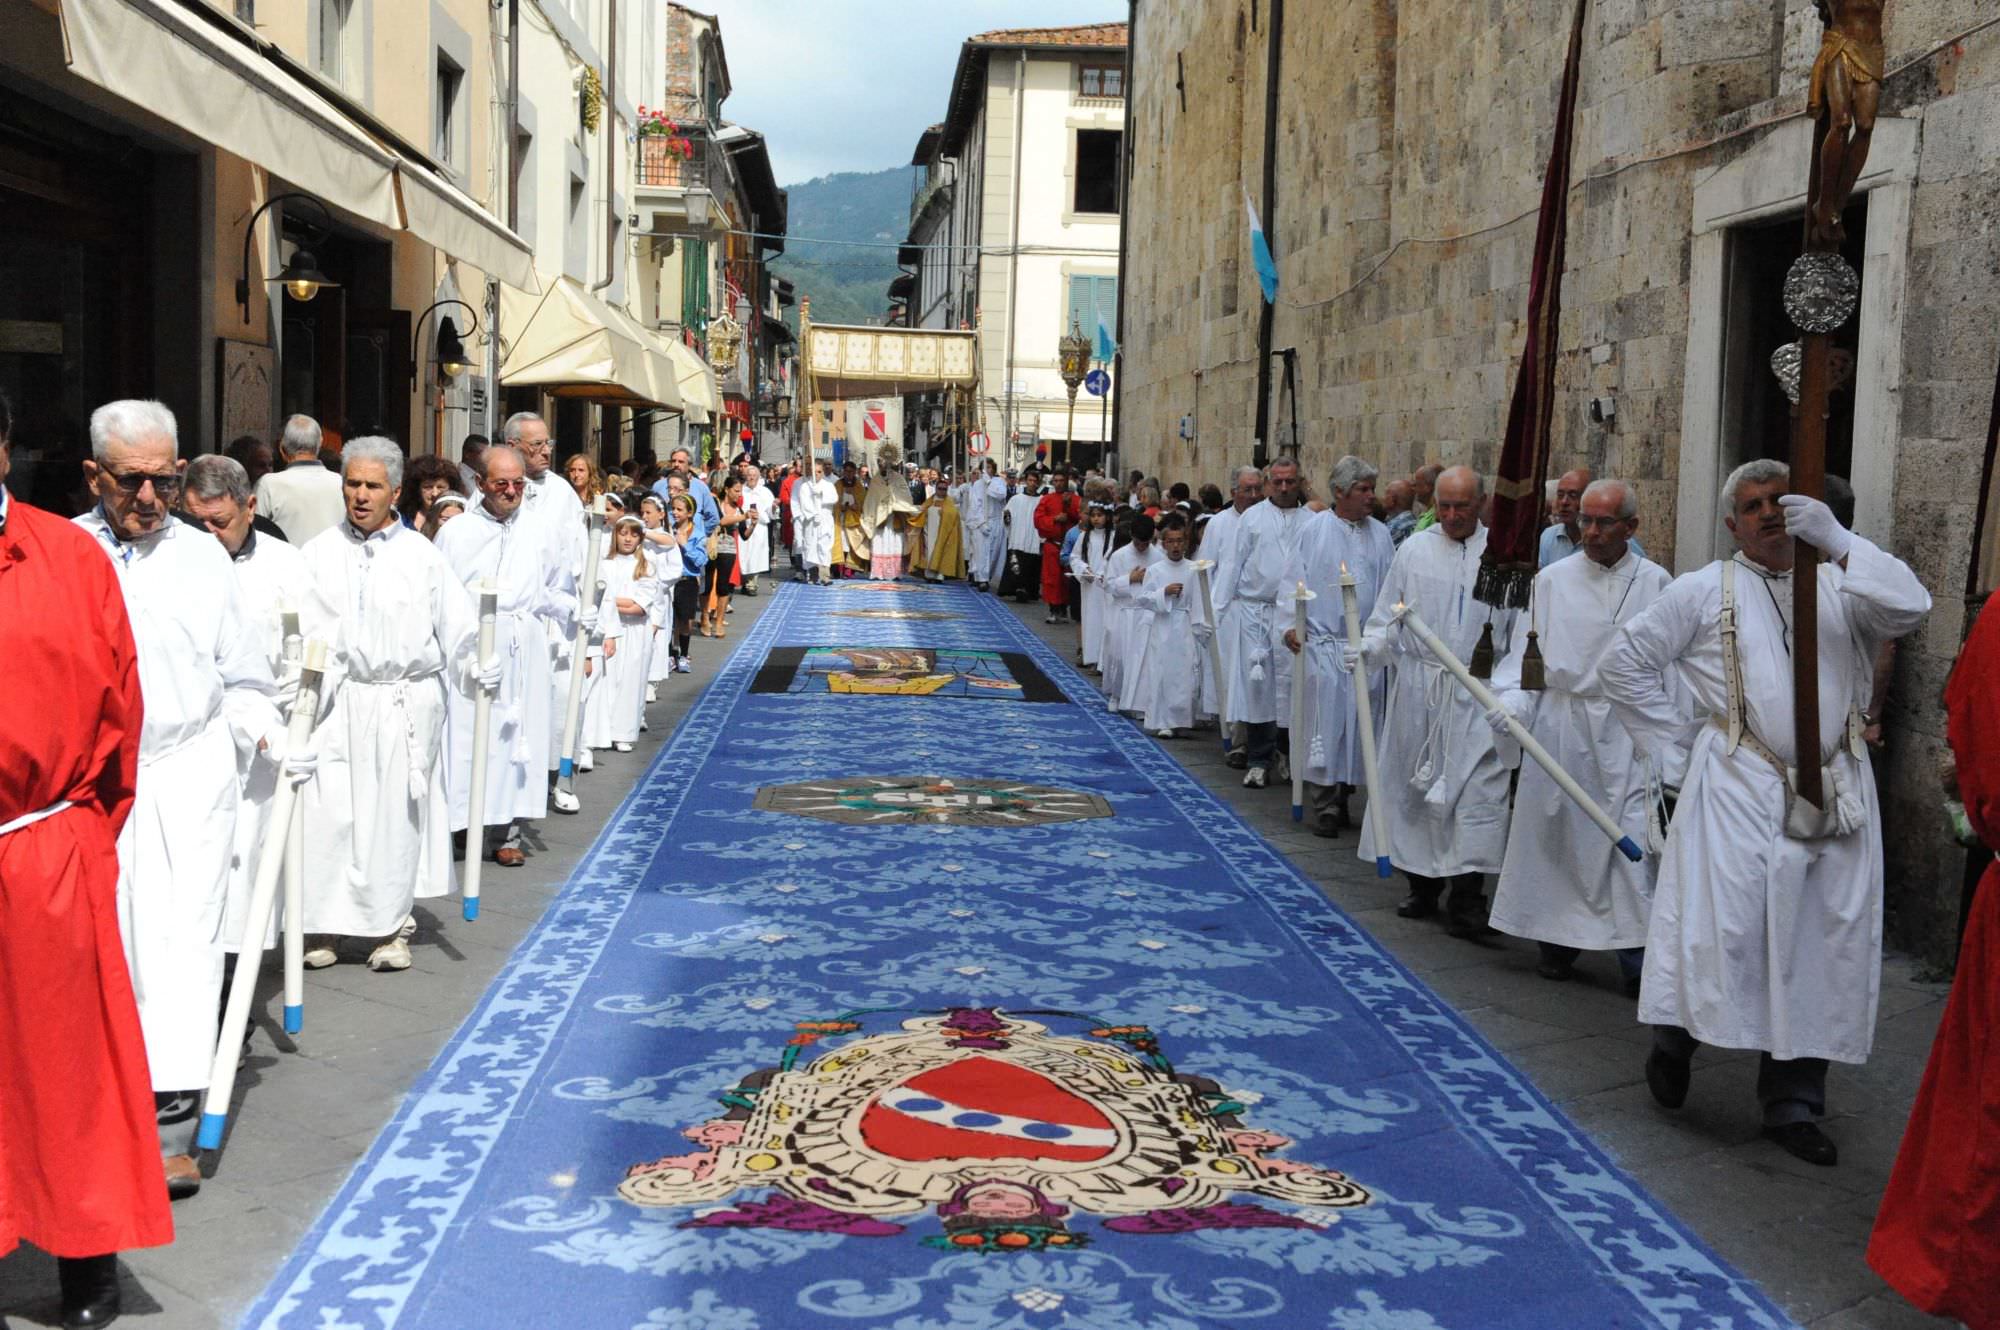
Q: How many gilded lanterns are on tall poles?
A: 2